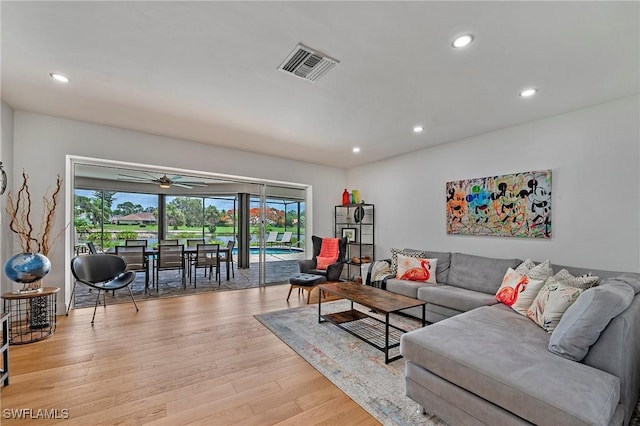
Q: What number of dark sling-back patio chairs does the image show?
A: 8